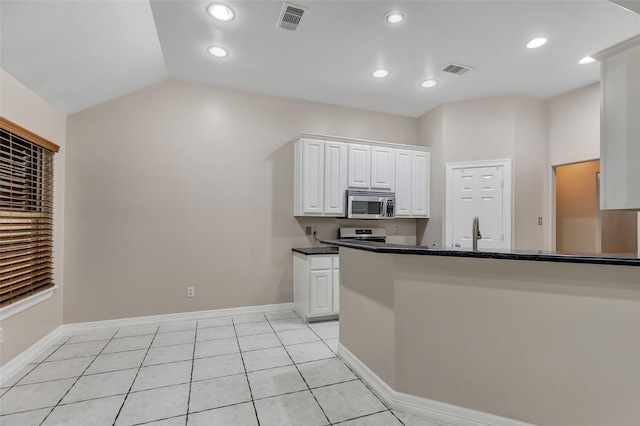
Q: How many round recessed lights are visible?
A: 7